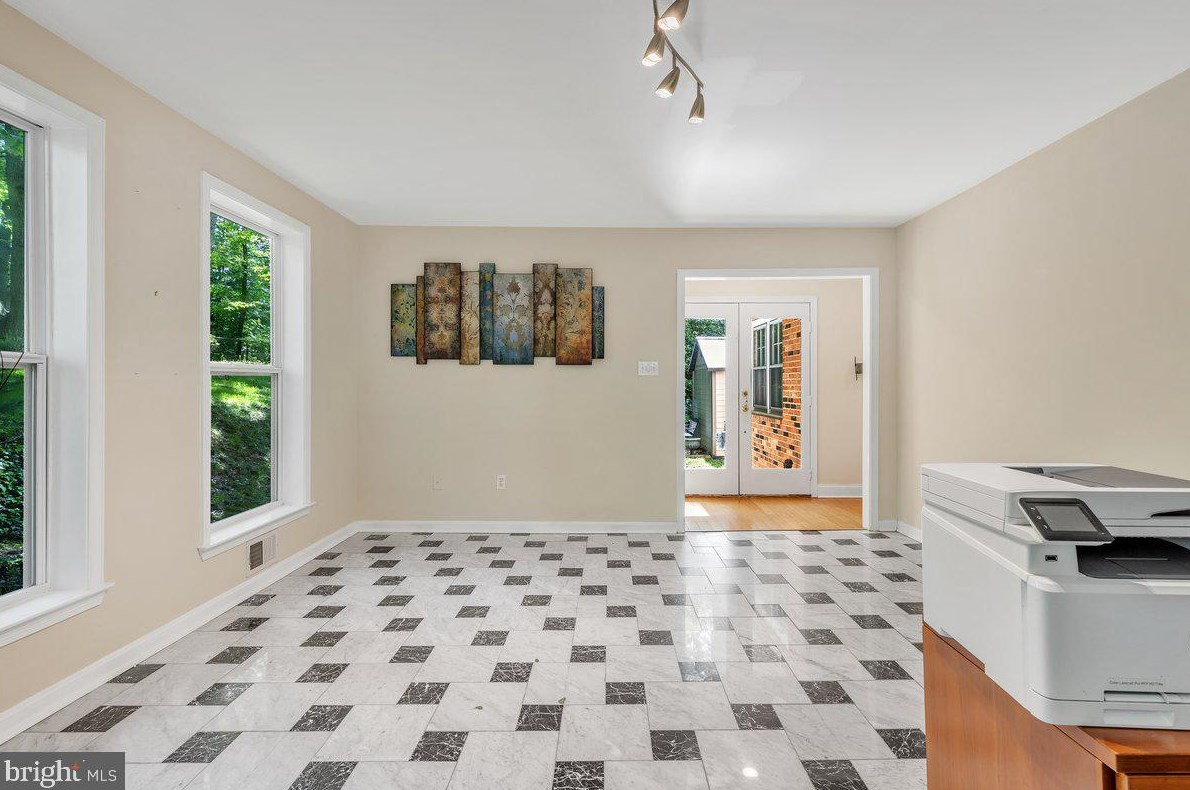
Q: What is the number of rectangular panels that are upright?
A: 9